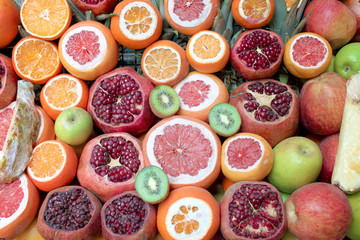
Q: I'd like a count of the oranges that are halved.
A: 9